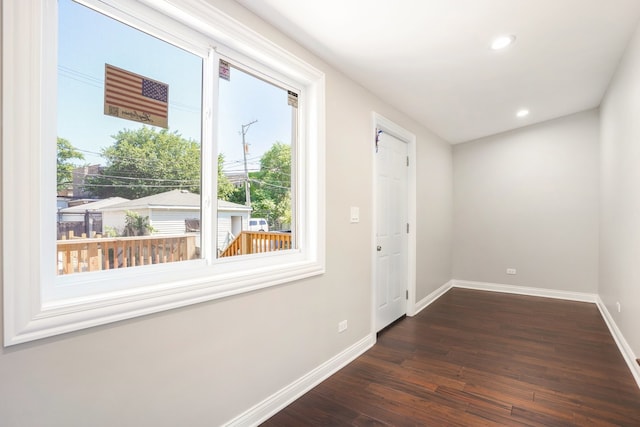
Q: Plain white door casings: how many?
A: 1